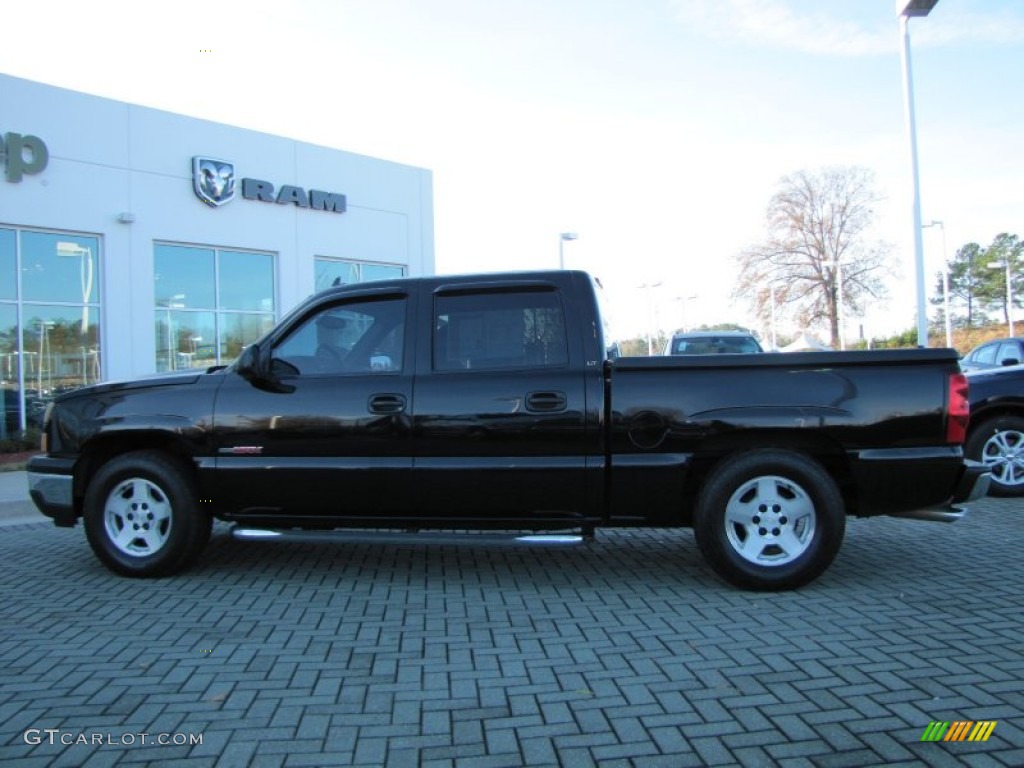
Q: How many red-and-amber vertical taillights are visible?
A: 1